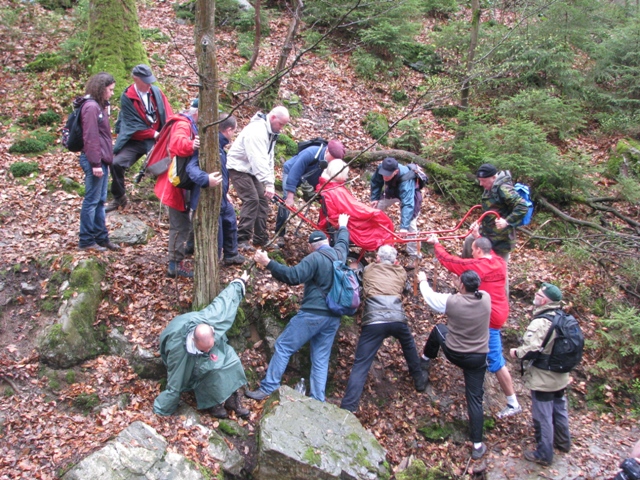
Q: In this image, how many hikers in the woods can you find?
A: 15